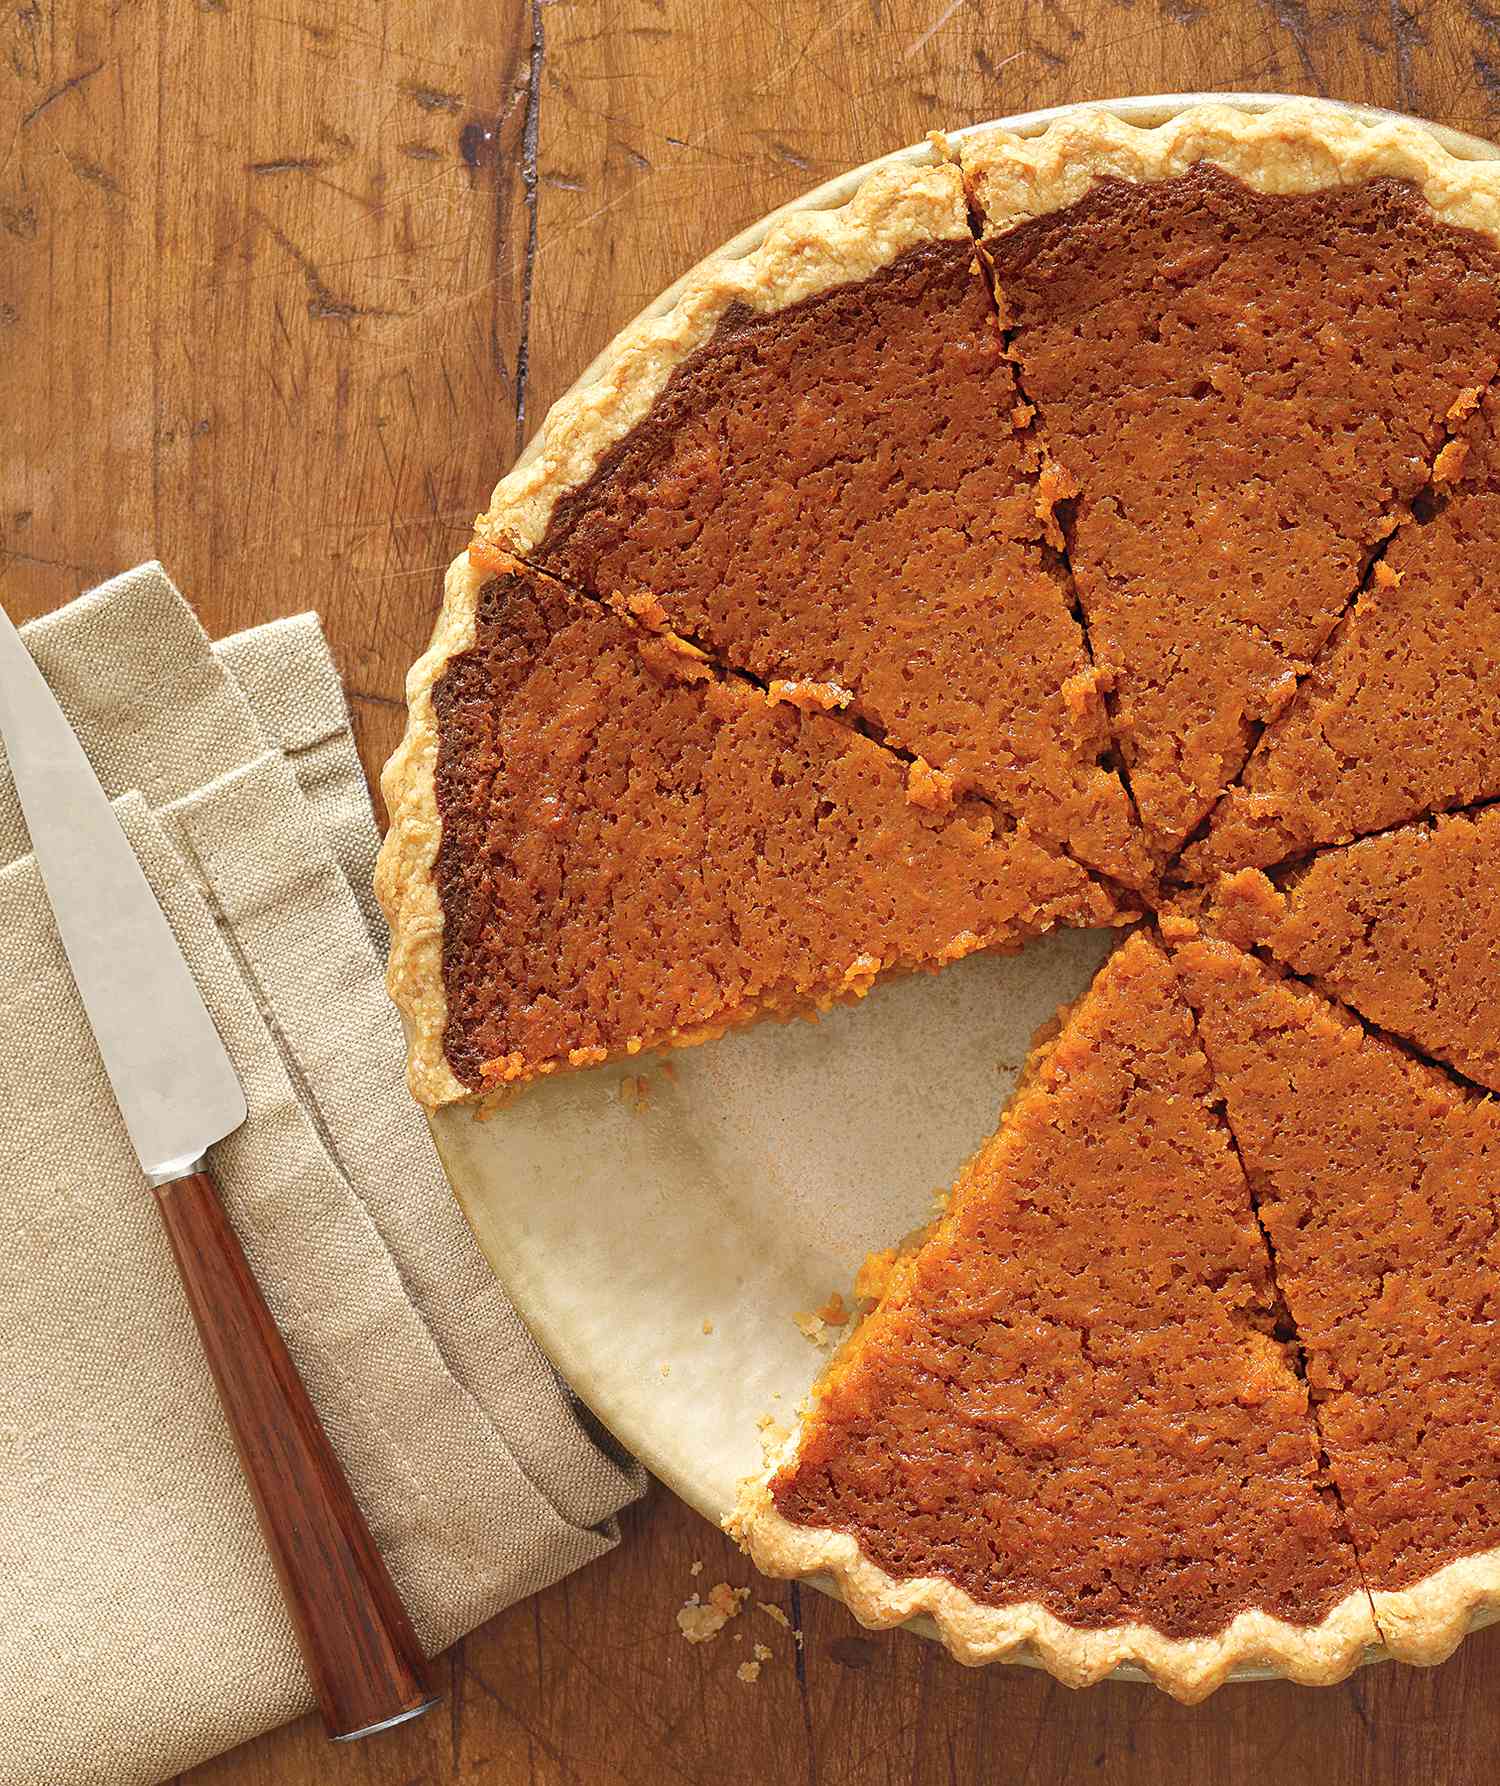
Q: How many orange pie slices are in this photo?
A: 7